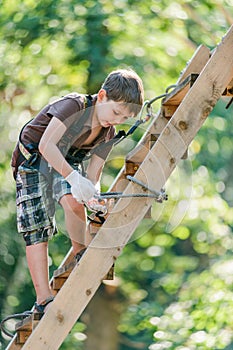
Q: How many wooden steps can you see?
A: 5